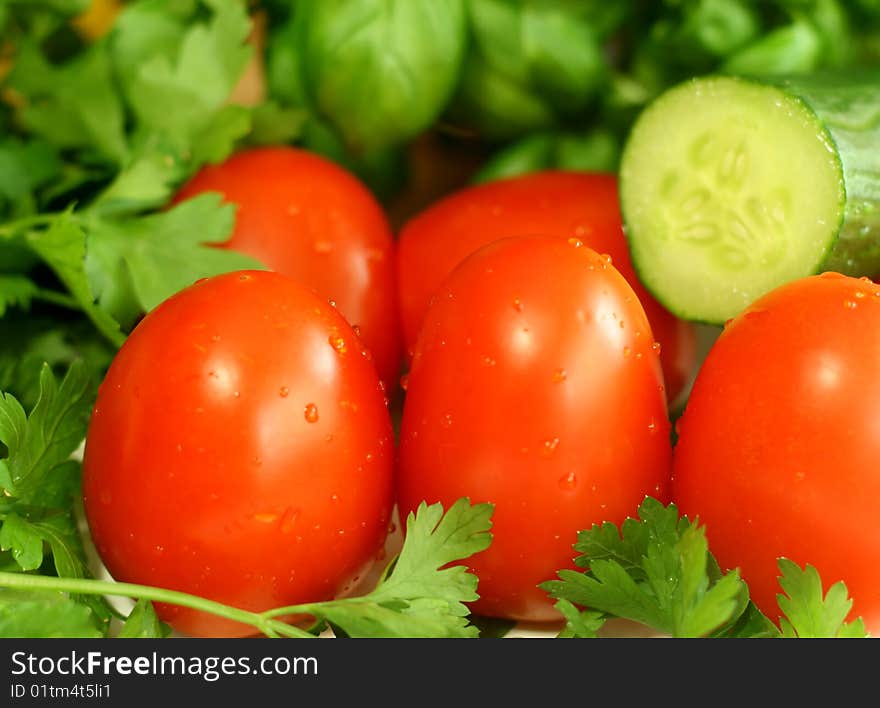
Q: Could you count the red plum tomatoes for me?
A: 5